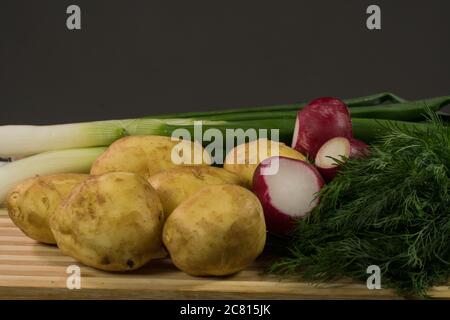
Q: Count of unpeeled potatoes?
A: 6